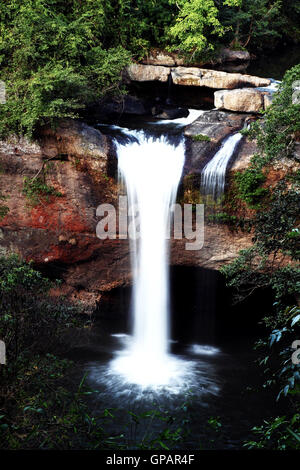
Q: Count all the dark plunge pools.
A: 1